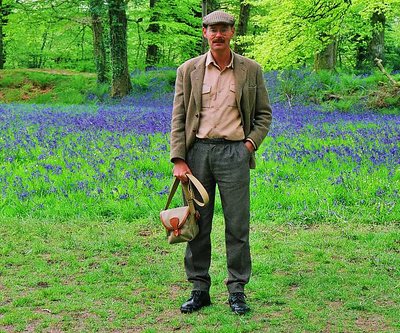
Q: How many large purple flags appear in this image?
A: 0